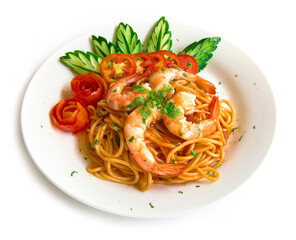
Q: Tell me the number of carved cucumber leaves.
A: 5